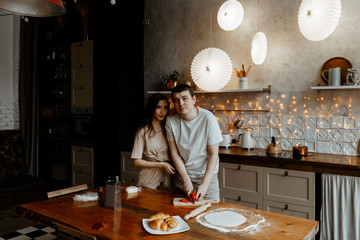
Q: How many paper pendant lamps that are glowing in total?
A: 4